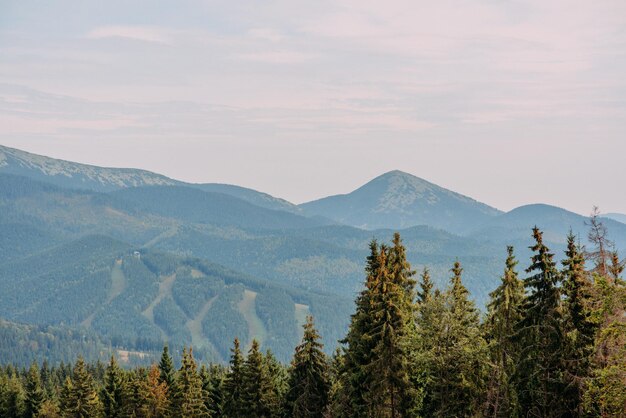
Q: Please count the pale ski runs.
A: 5